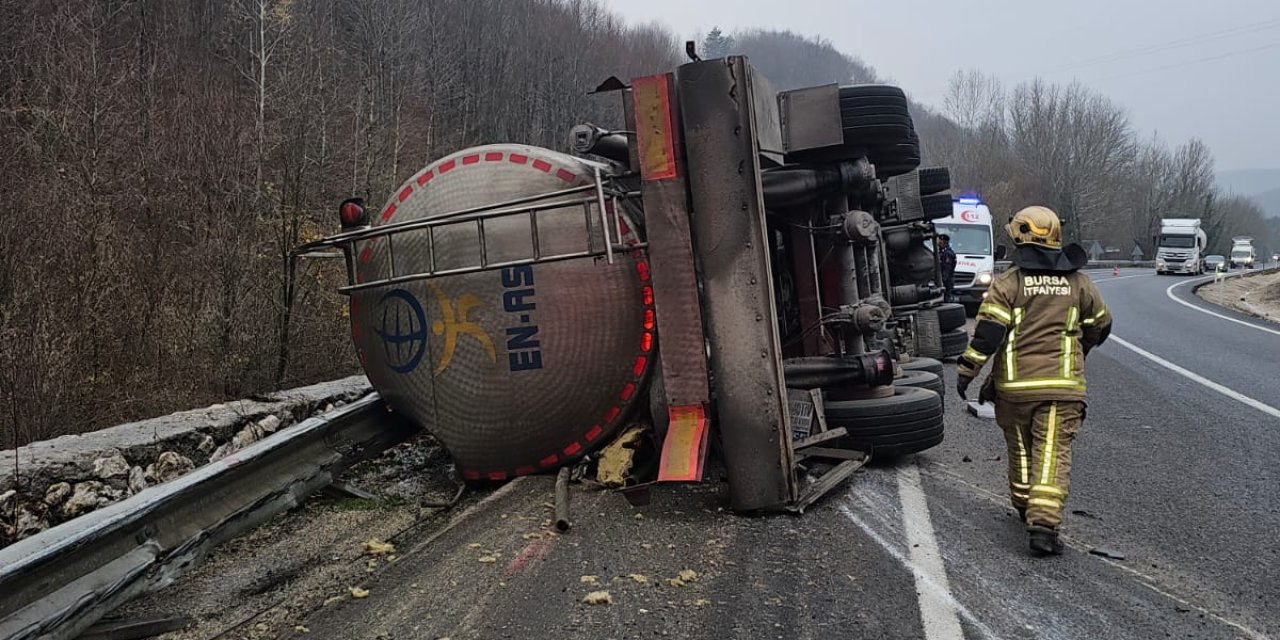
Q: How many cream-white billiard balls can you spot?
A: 0